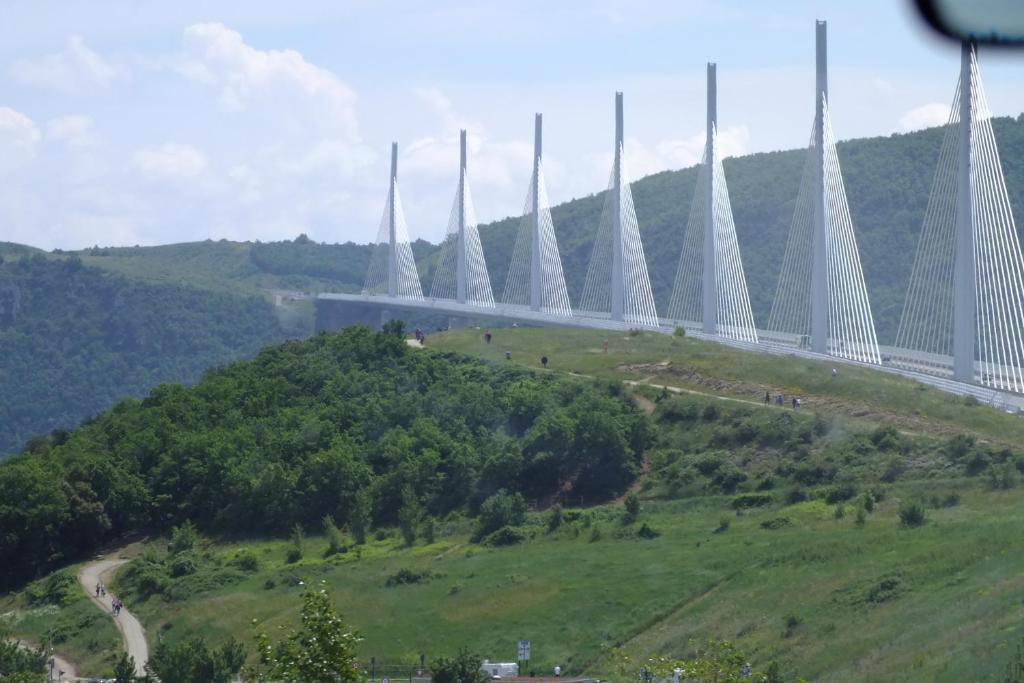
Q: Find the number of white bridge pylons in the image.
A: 7